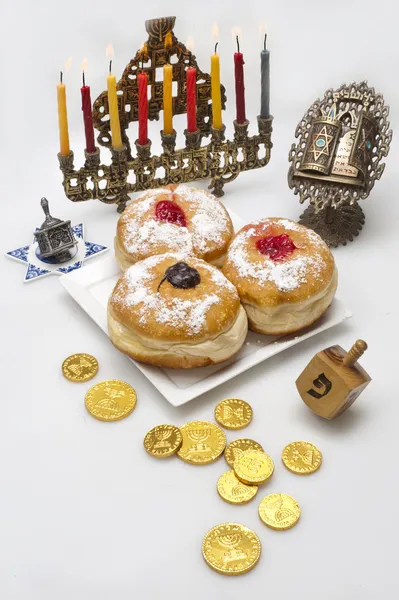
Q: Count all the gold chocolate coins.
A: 11